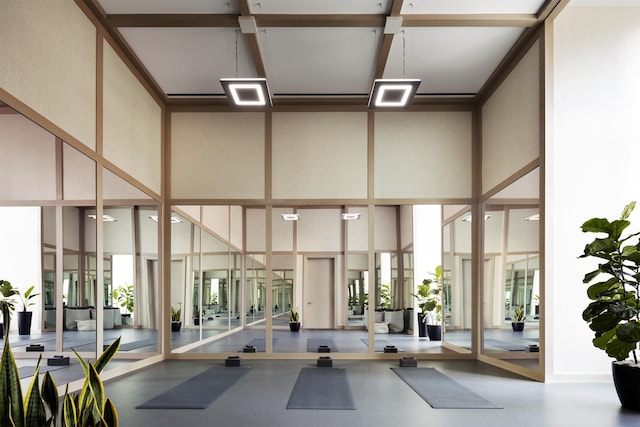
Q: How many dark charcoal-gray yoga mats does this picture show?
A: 3